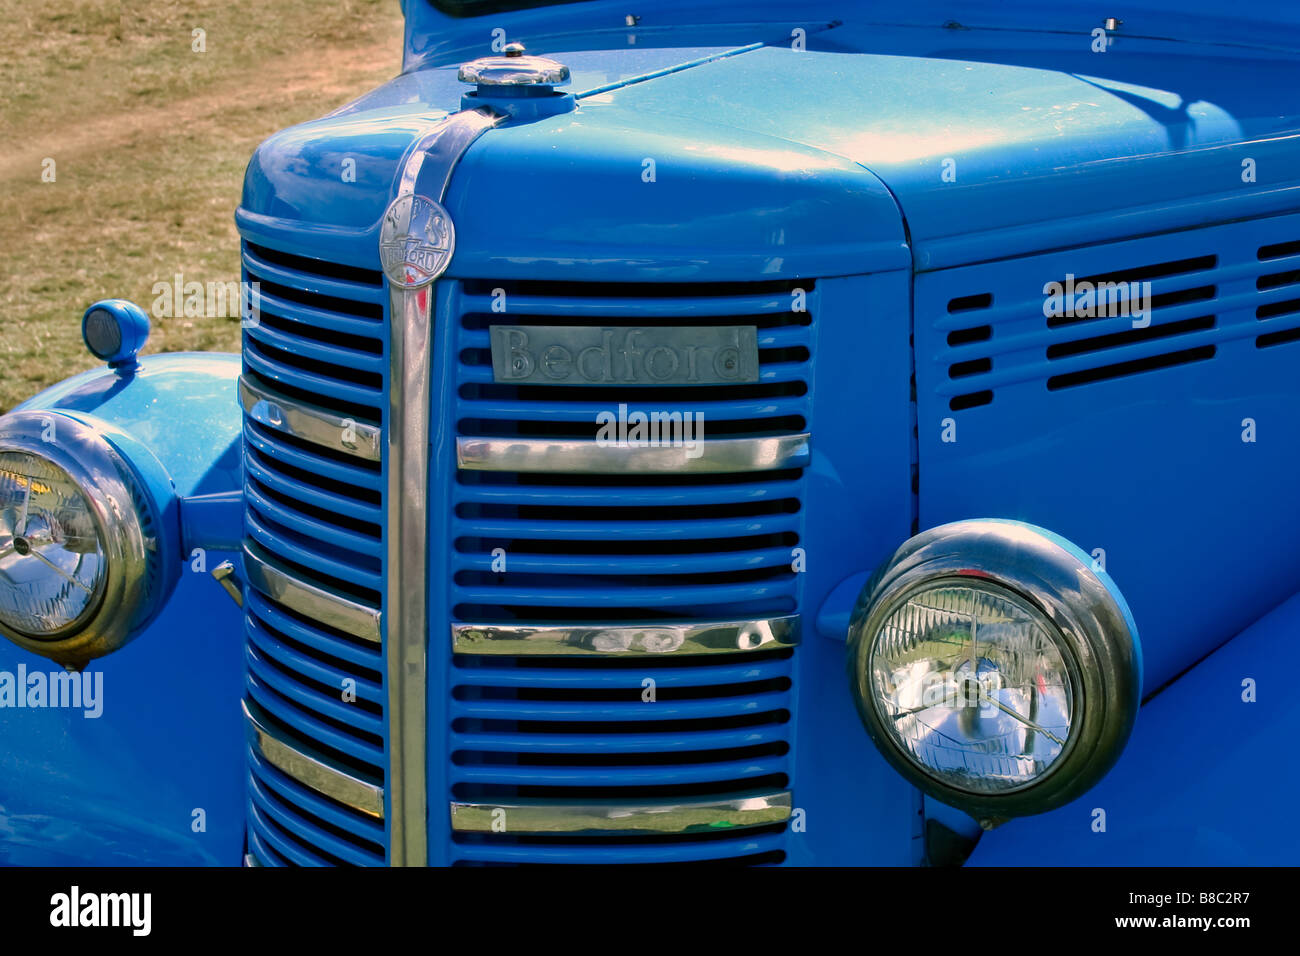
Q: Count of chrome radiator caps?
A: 1